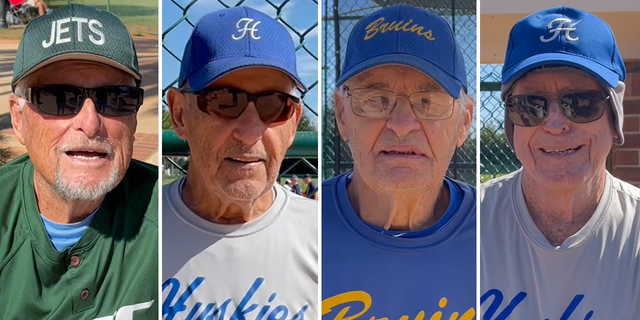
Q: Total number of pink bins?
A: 0